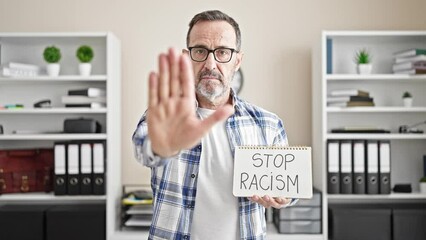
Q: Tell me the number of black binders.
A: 9